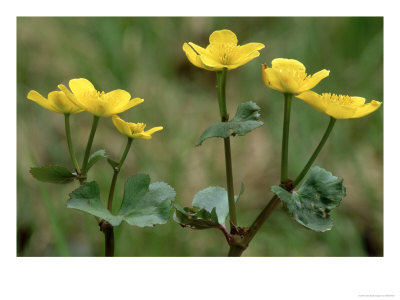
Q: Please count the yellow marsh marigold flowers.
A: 6